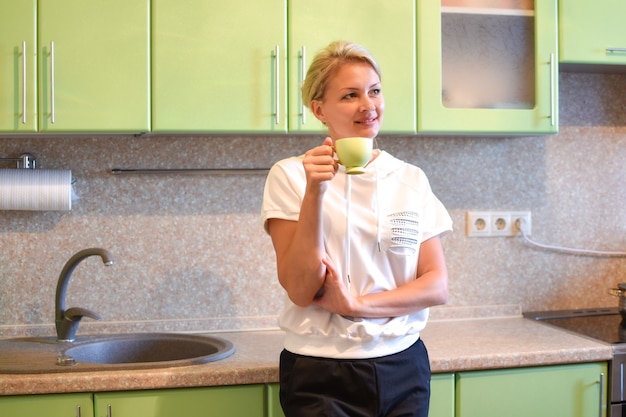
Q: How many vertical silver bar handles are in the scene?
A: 8